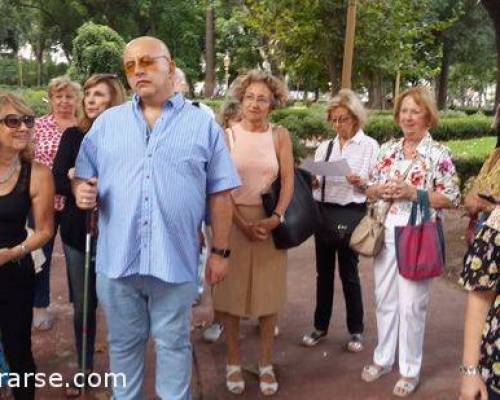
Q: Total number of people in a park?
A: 11